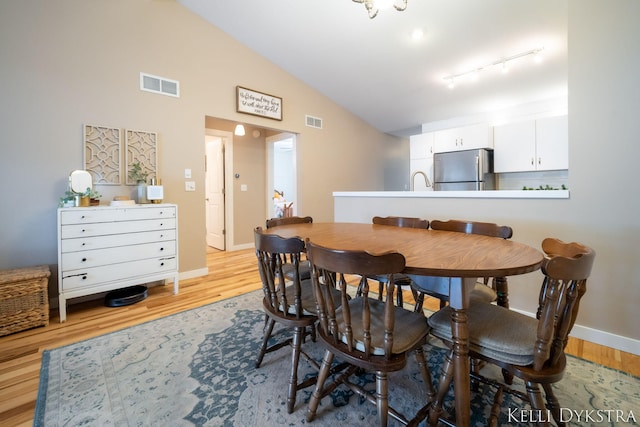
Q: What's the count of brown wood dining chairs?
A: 6